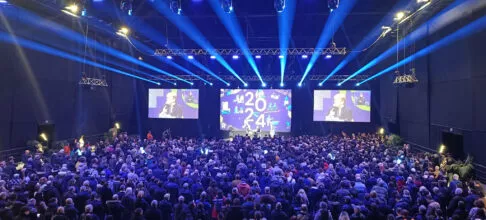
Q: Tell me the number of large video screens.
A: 3